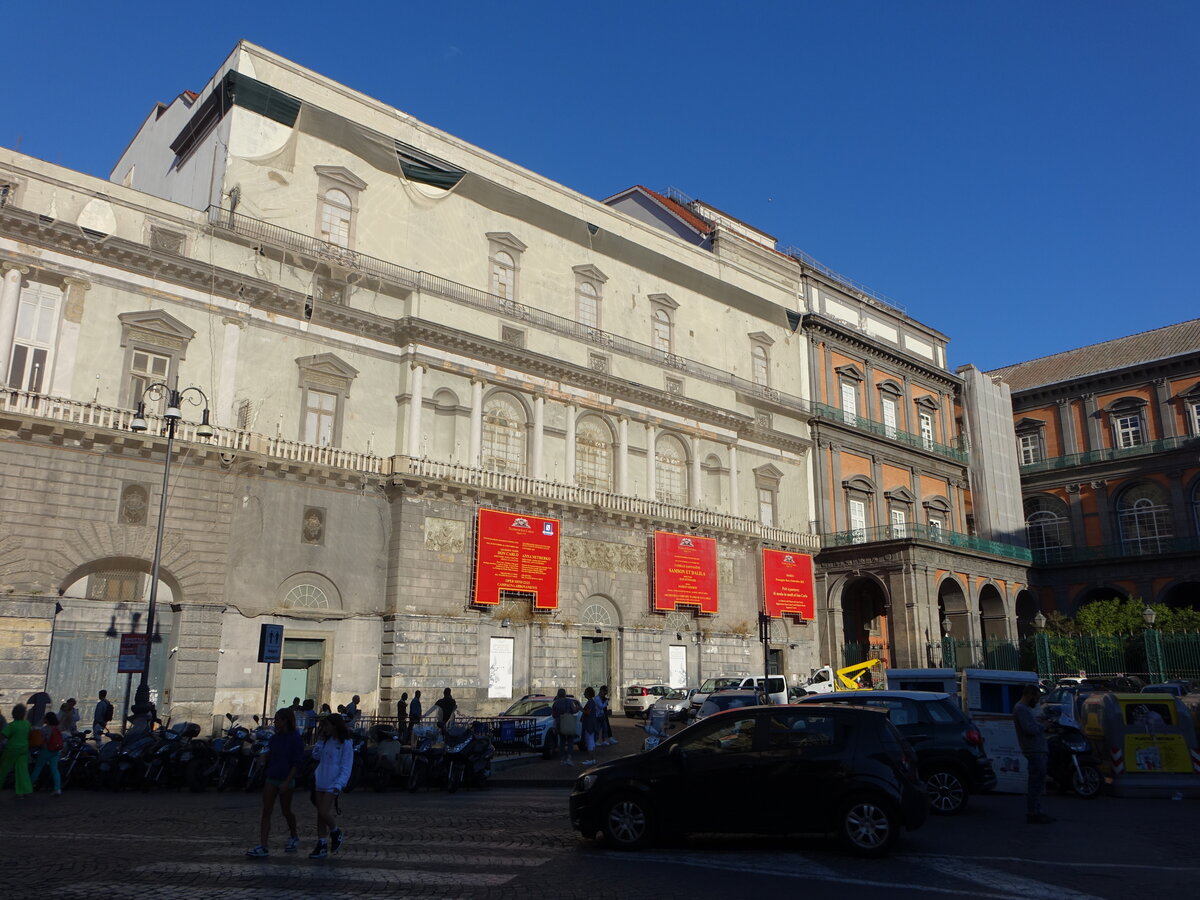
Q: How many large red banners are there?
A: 3